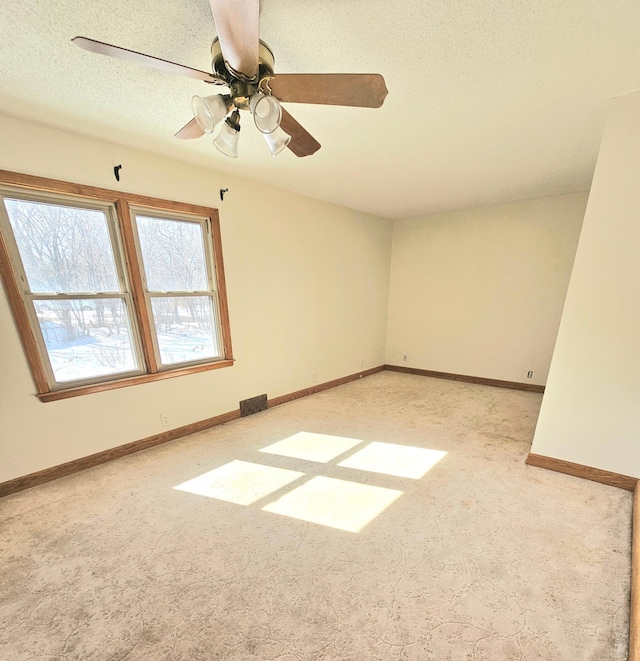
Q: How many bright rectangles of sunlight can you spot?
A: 4